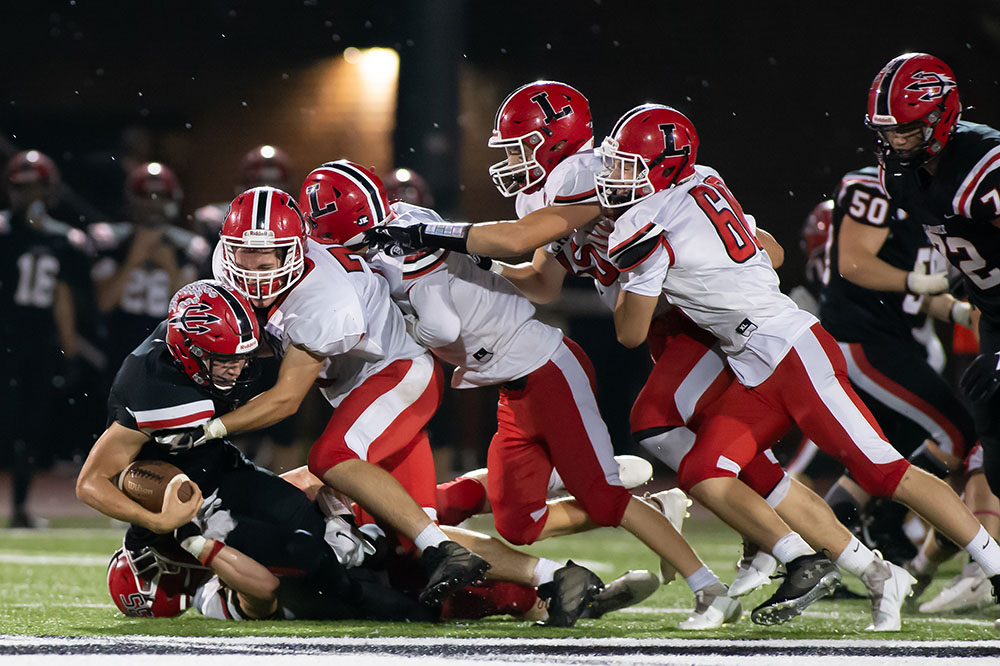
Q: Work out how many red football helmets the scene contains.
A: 12